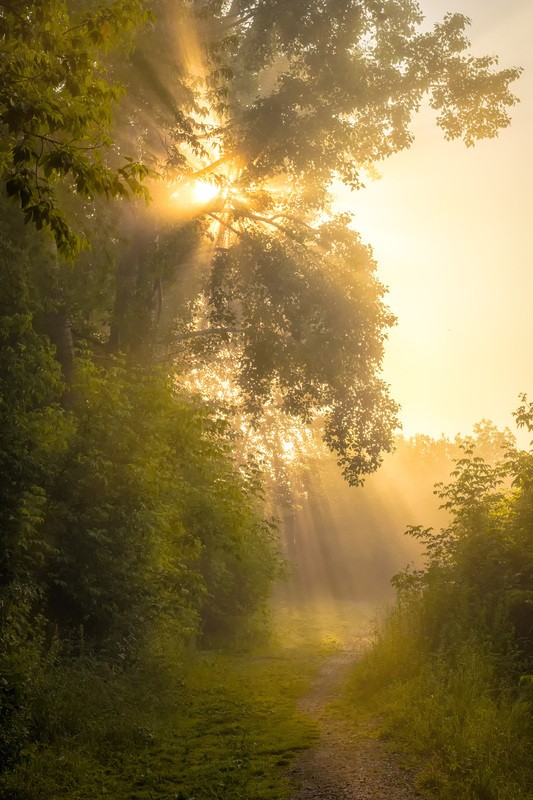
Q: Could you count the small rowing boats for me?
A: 0